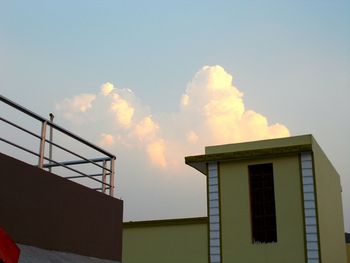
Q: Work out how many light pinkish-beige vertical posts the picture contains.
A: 3